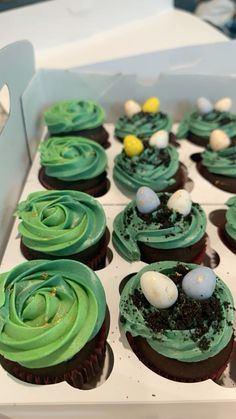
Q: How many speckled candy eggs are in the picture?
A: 11